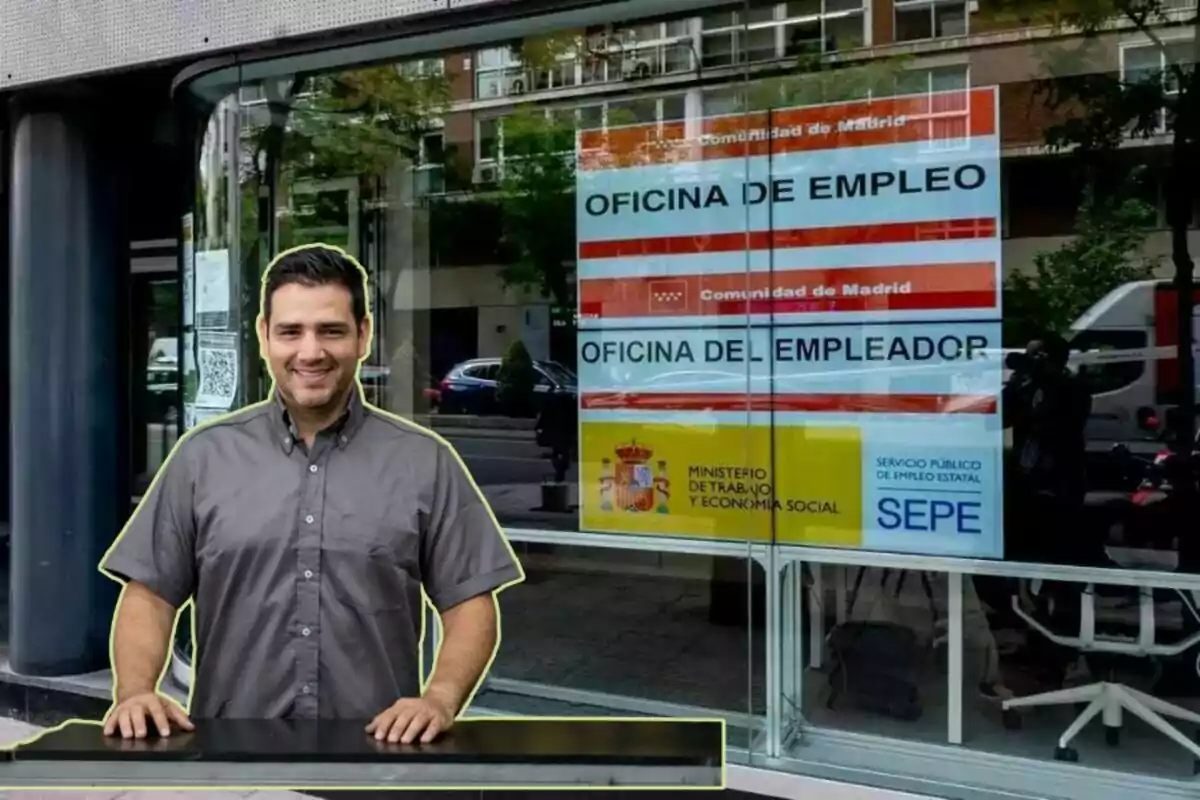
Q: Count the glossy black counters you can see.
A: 1